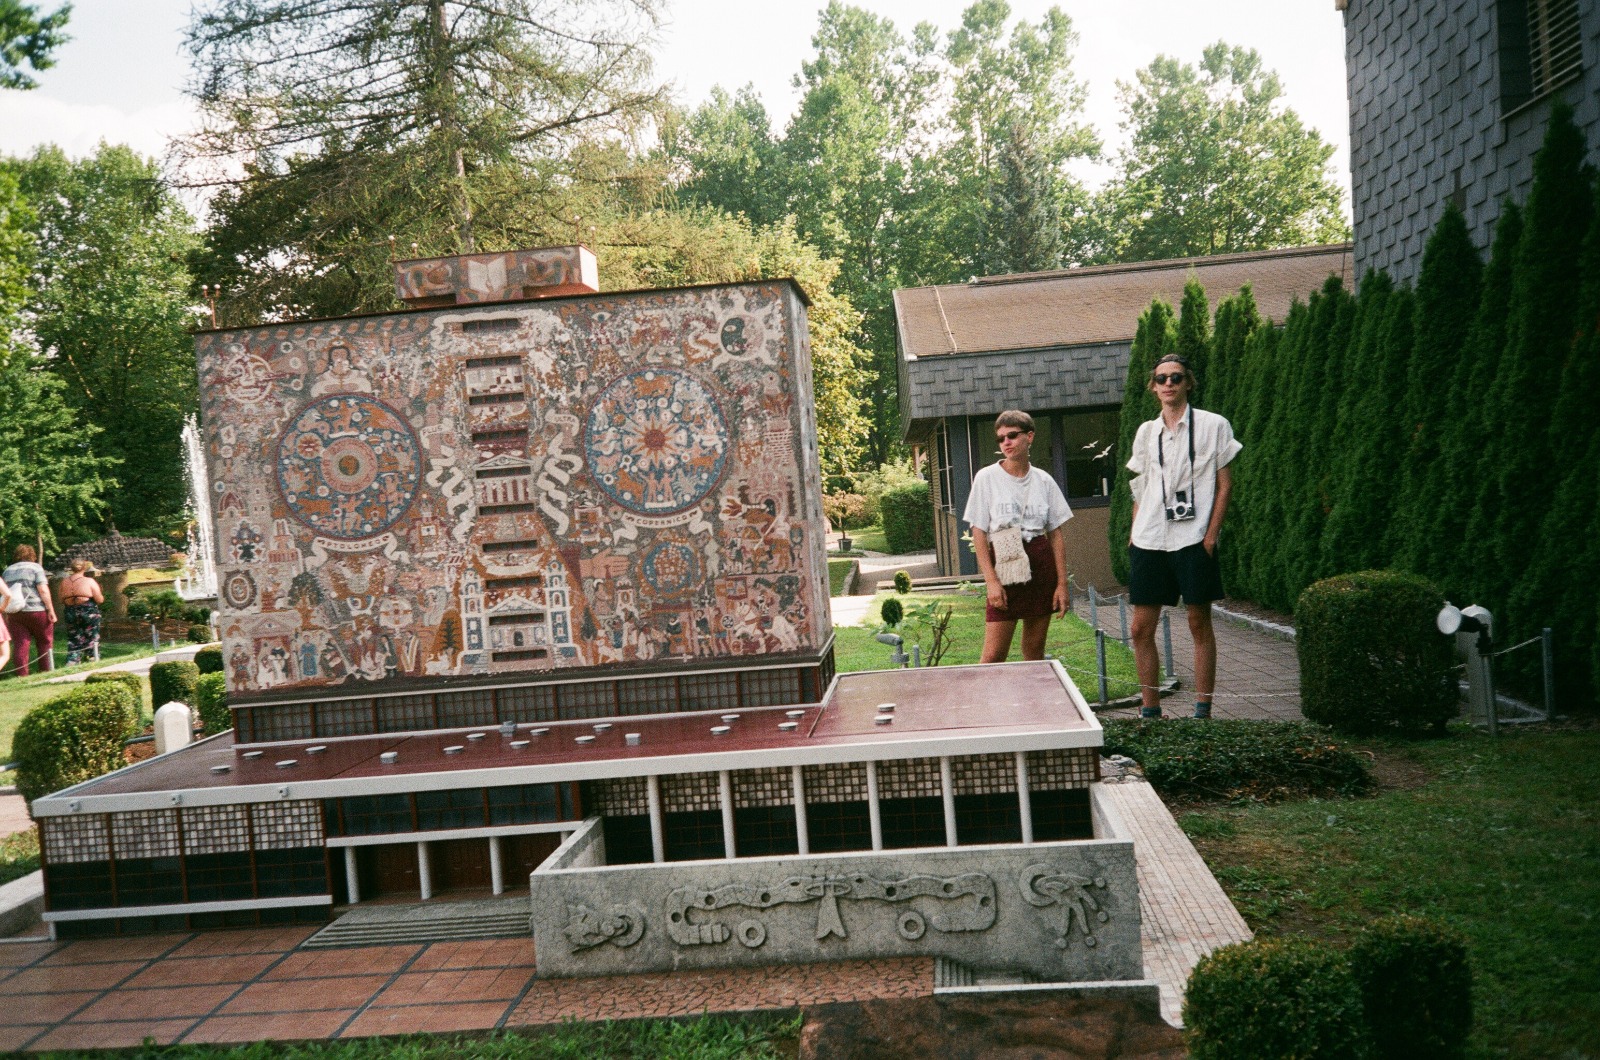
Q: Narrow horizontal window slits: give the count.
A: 10